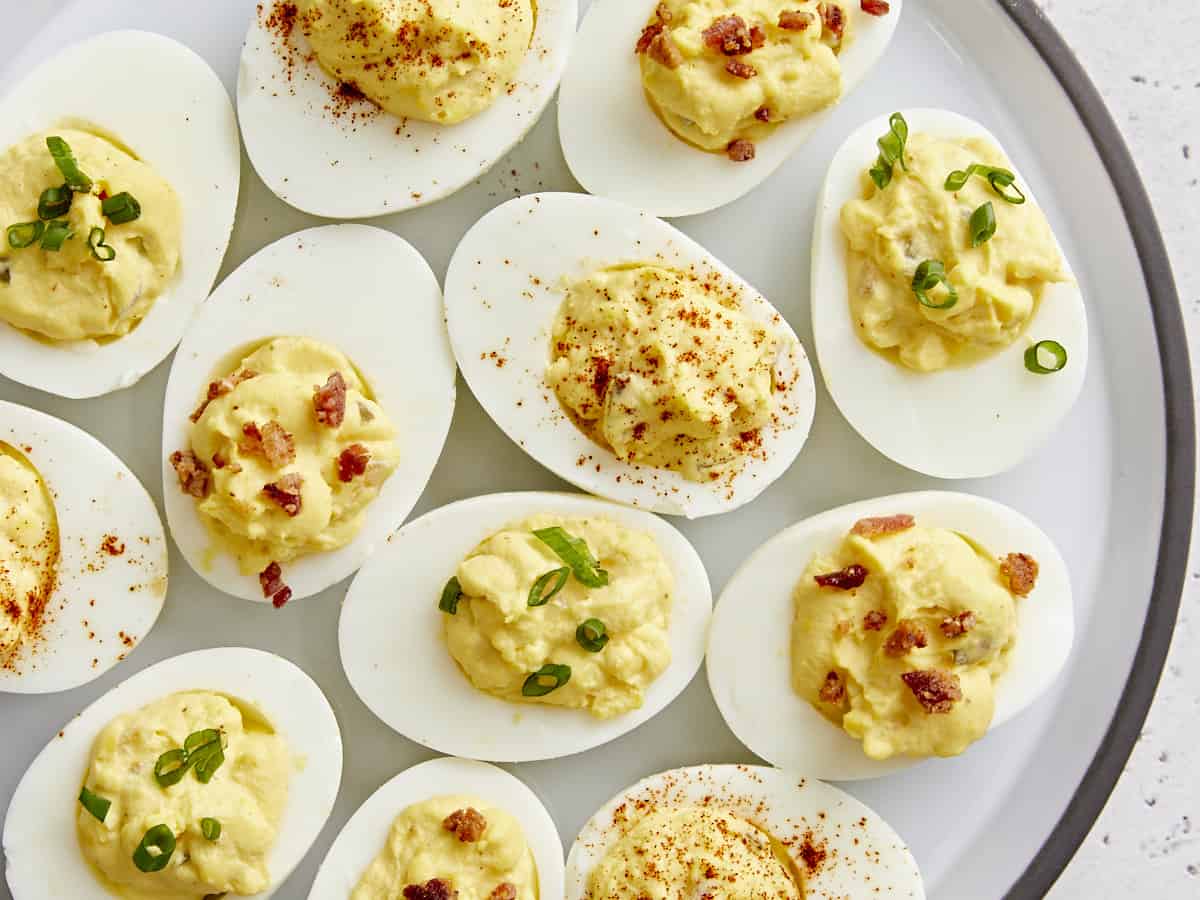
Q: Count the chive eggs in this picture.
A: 4